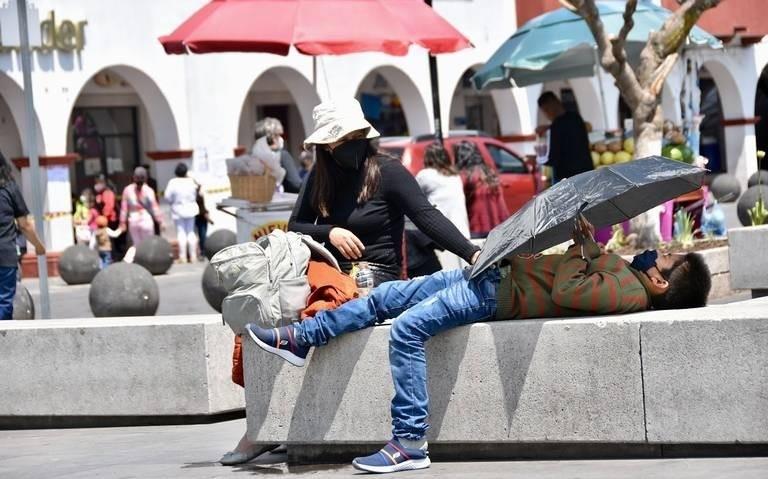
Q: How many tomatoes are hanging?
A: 0